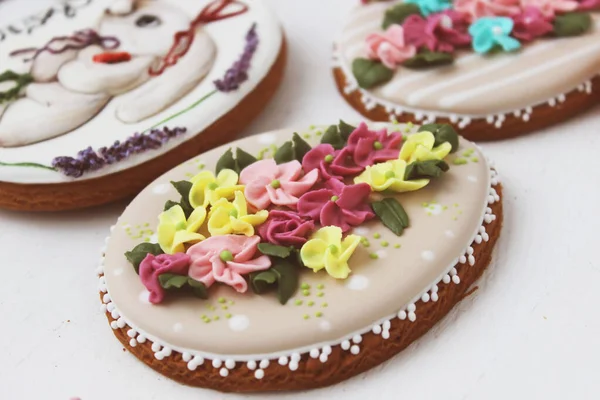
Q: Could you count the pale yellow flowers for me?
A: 6